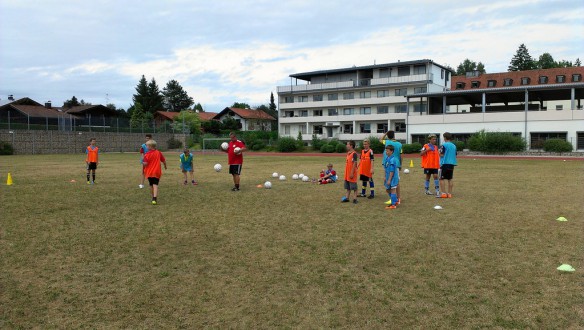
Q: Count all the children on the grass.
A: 11